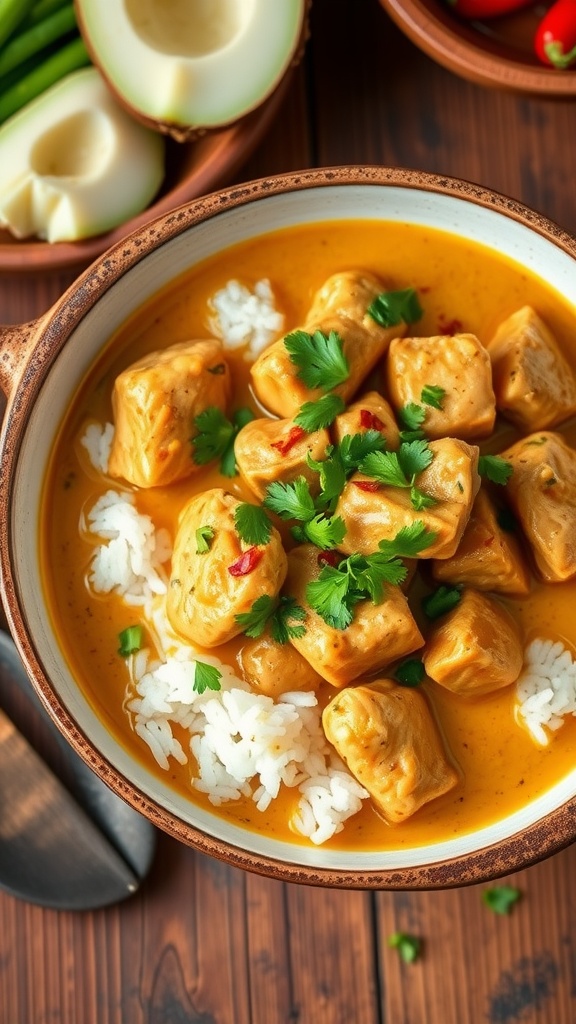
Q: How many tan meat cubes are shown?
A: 14